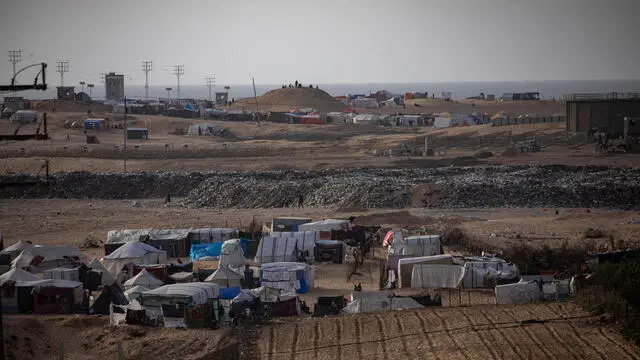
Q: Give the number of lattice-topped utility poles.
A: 5